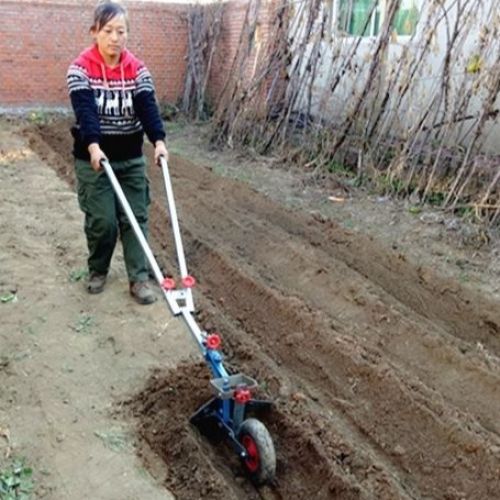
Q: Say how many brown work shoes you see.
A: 2